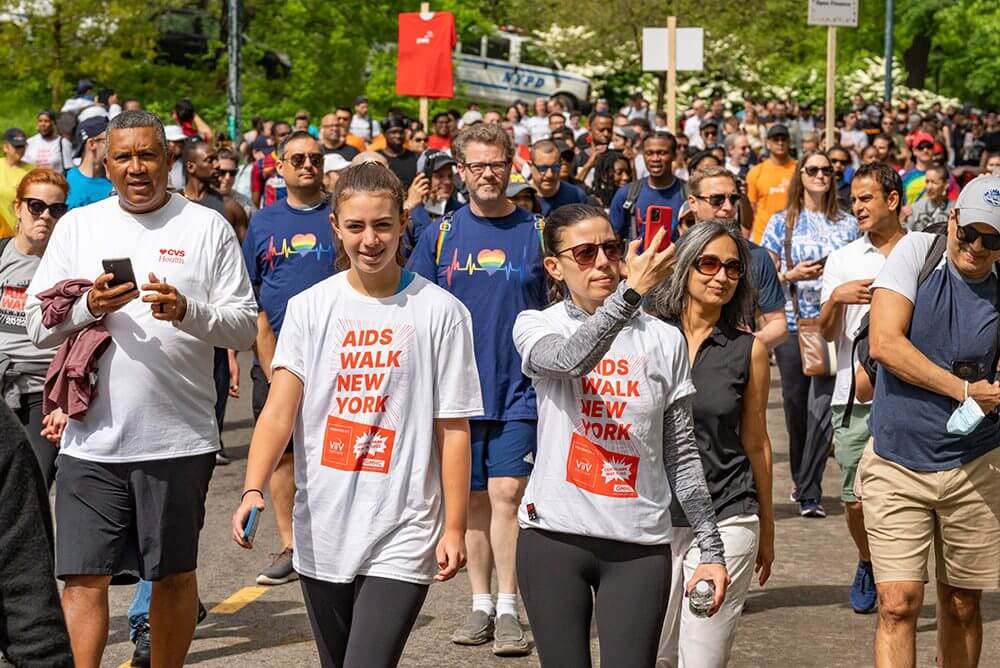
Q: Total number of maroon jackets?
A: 1